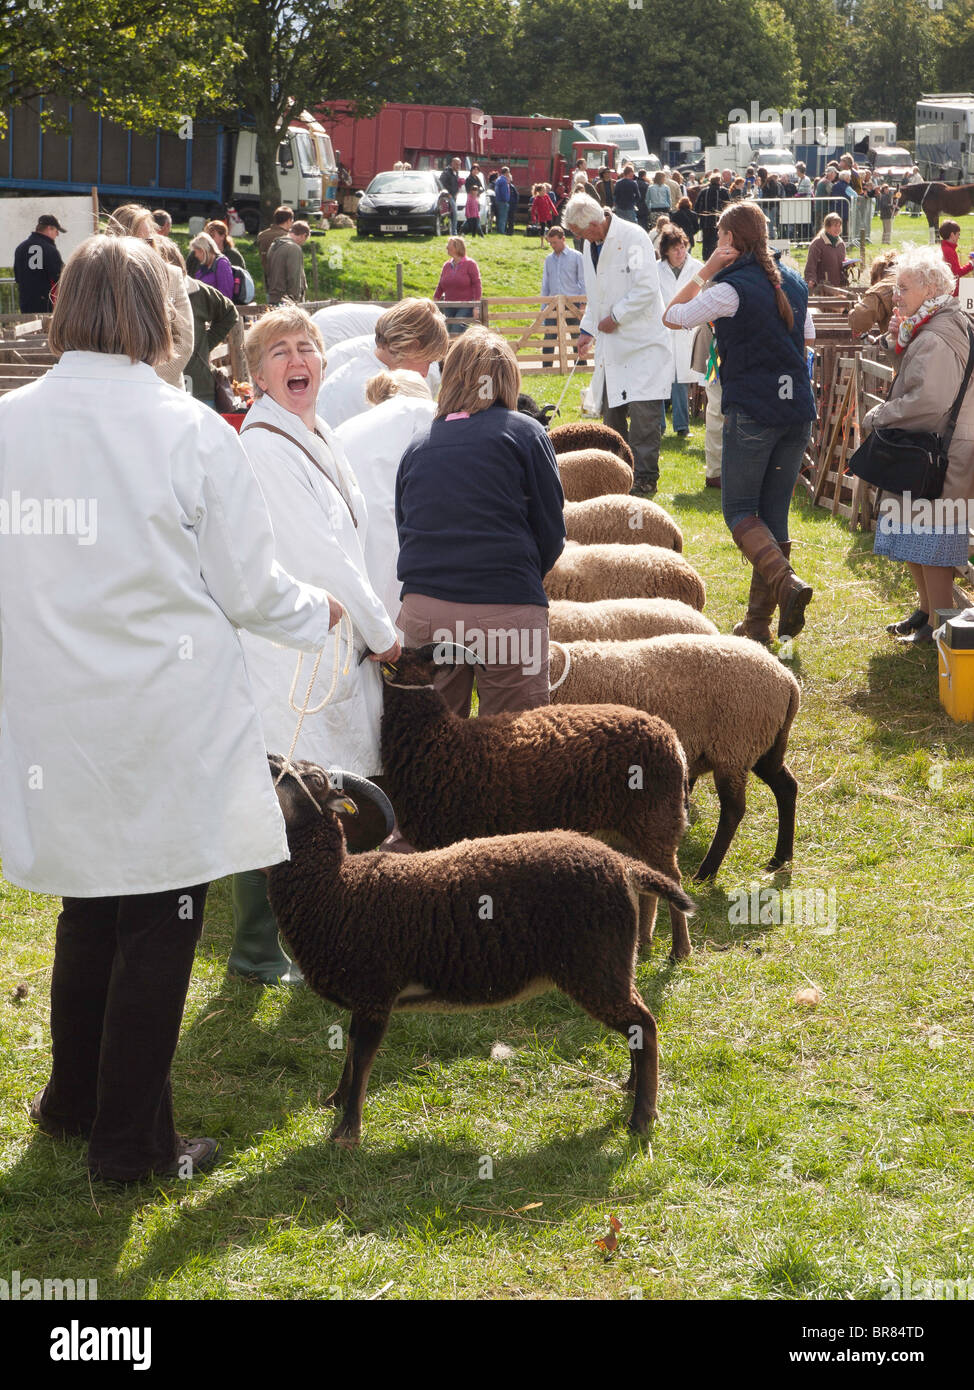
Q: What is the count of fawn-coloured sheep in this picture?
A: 5